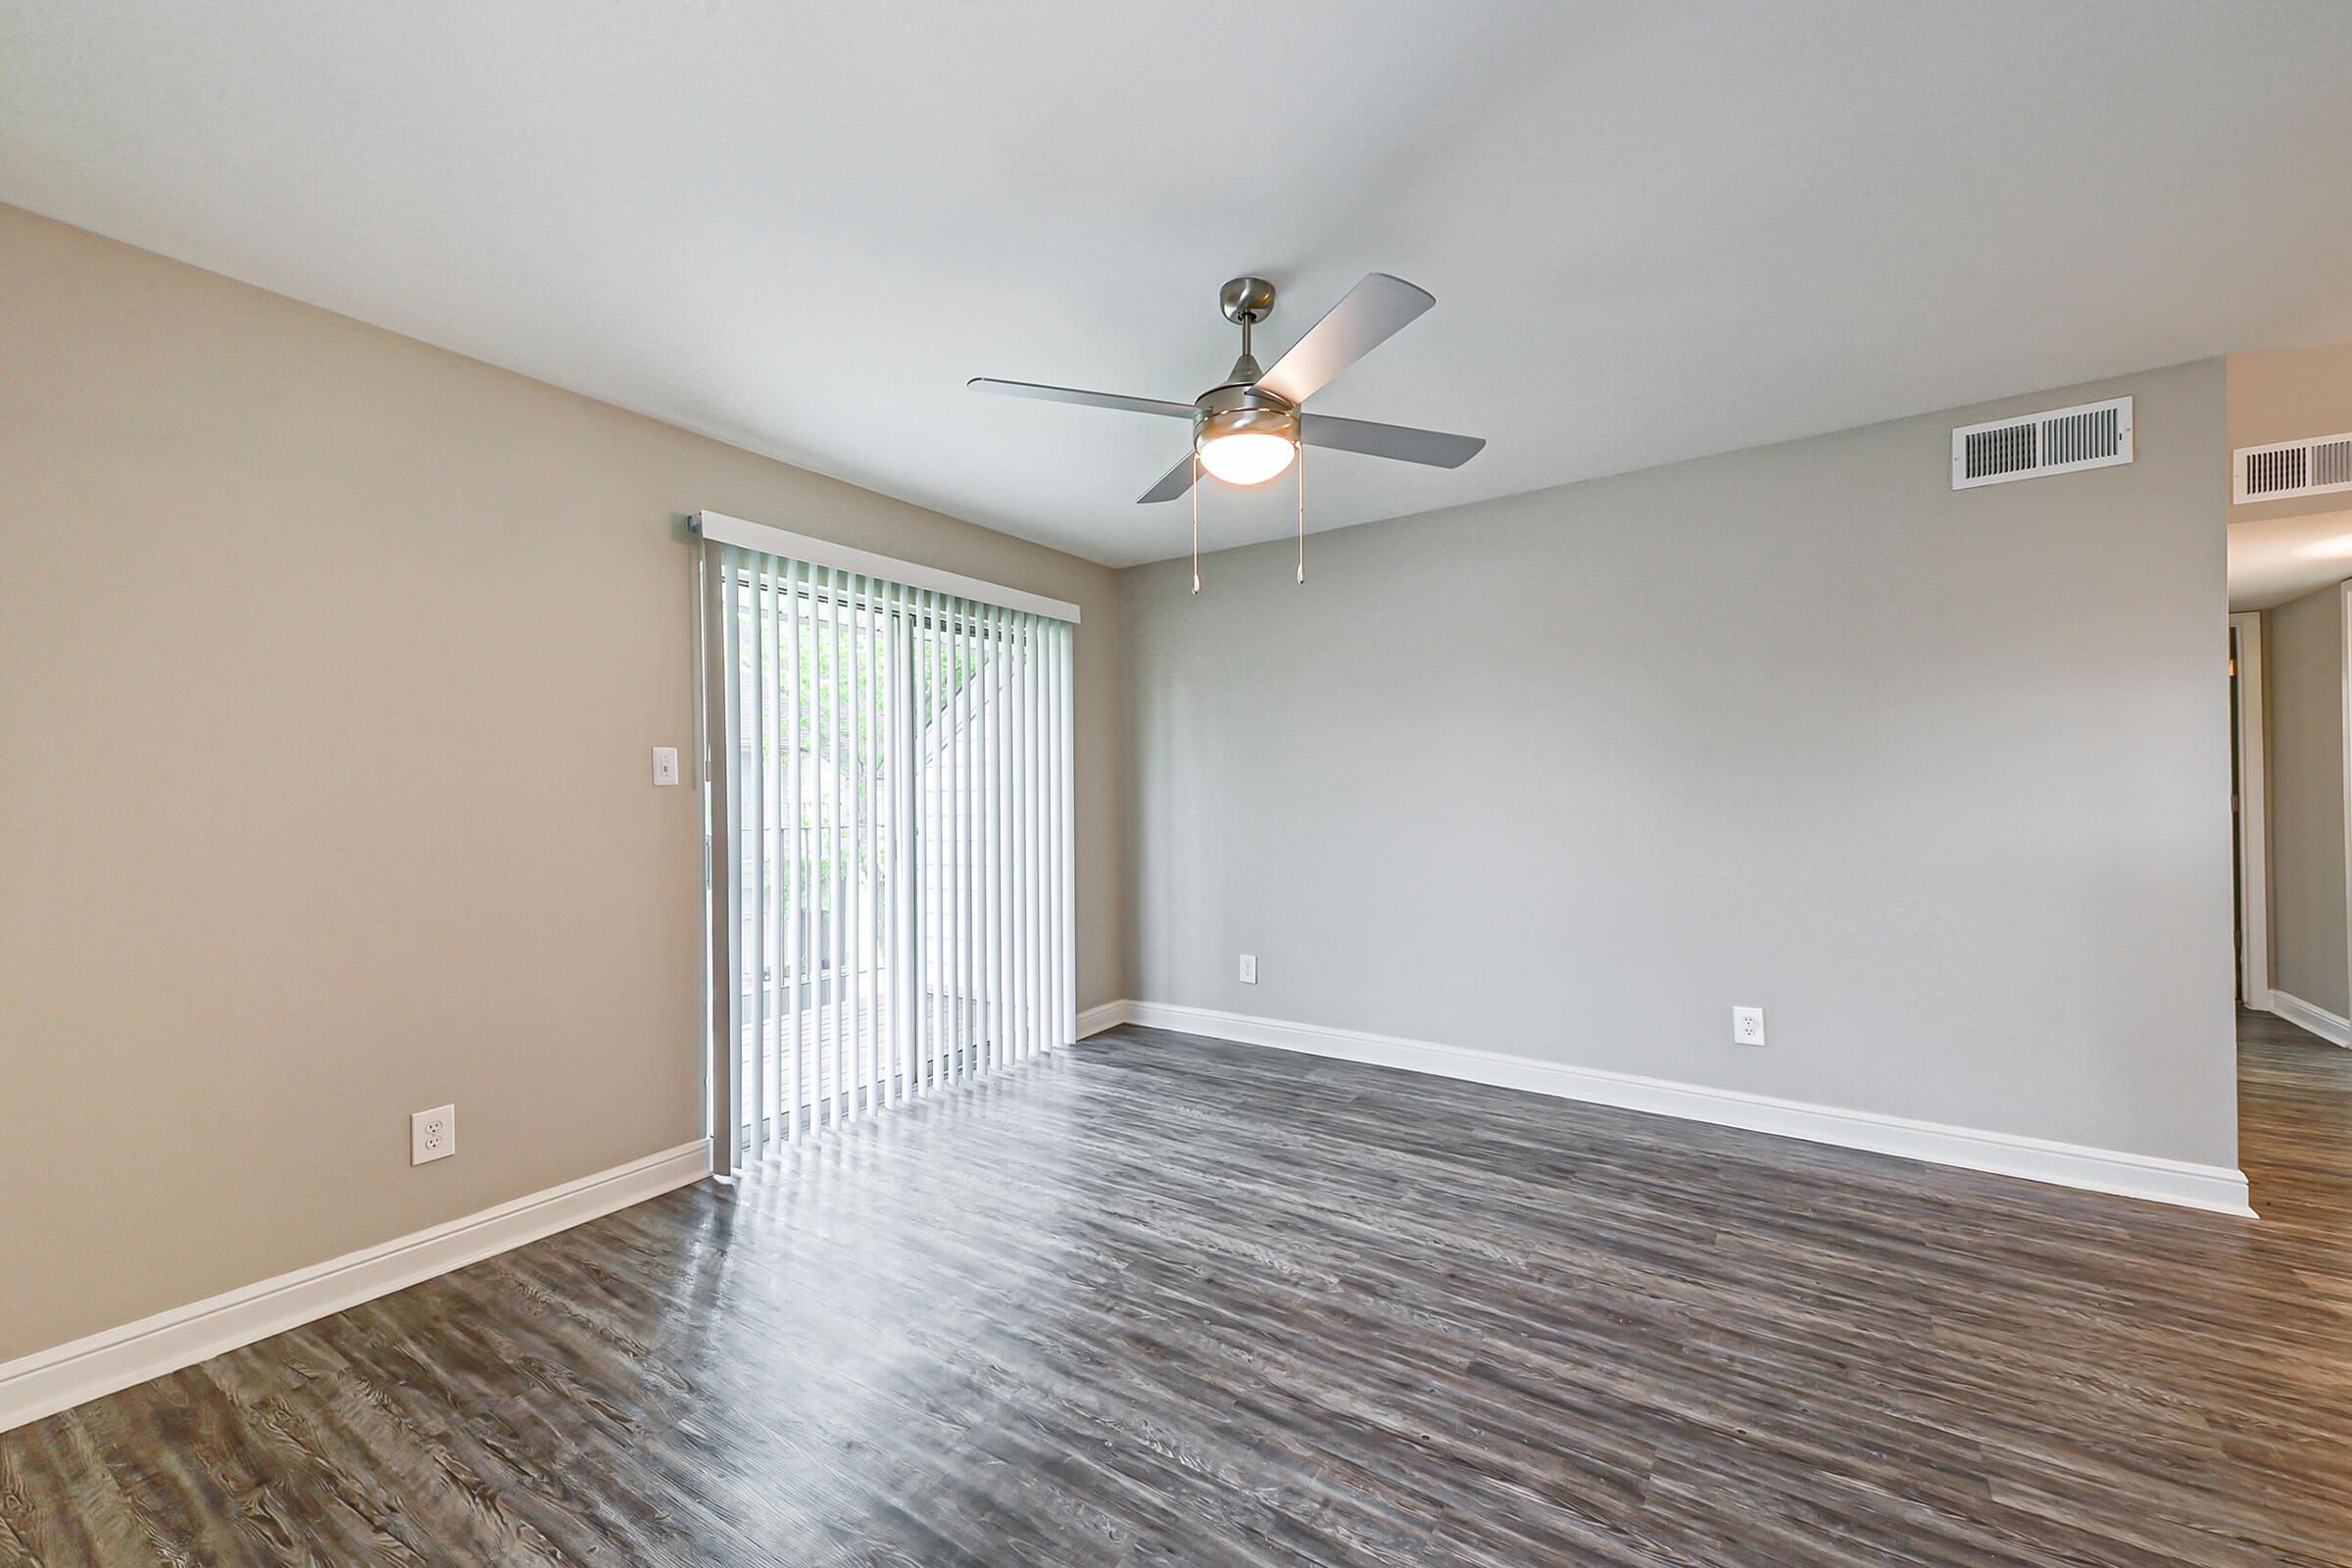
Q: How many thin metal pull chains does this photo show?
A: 2